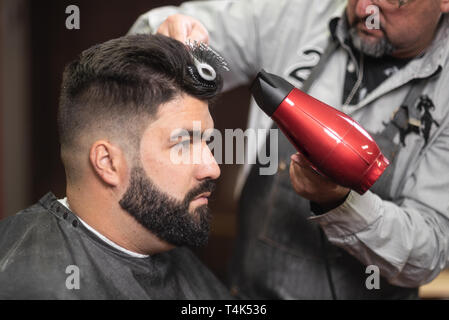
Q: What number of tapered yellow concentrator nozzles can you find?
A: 0